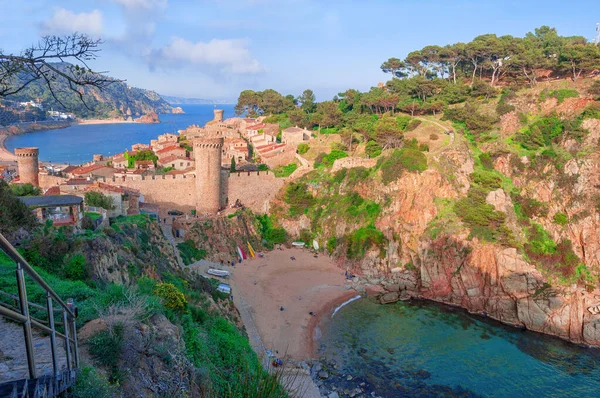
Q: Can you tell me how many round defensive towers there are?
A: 3